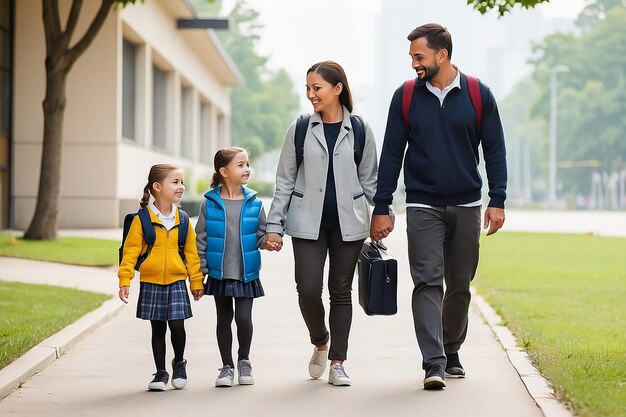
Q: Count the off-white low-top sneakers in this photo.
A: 2